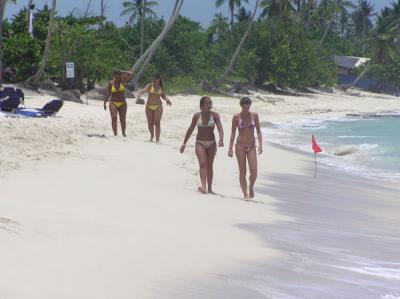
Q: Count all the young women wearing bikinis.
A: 4